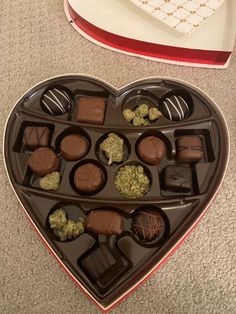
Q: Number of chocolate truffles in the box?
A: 13